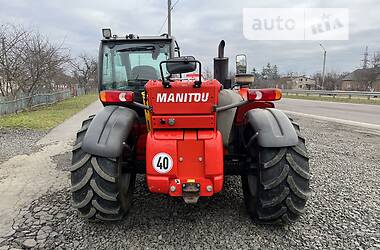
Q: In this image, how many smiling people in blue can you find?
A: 0